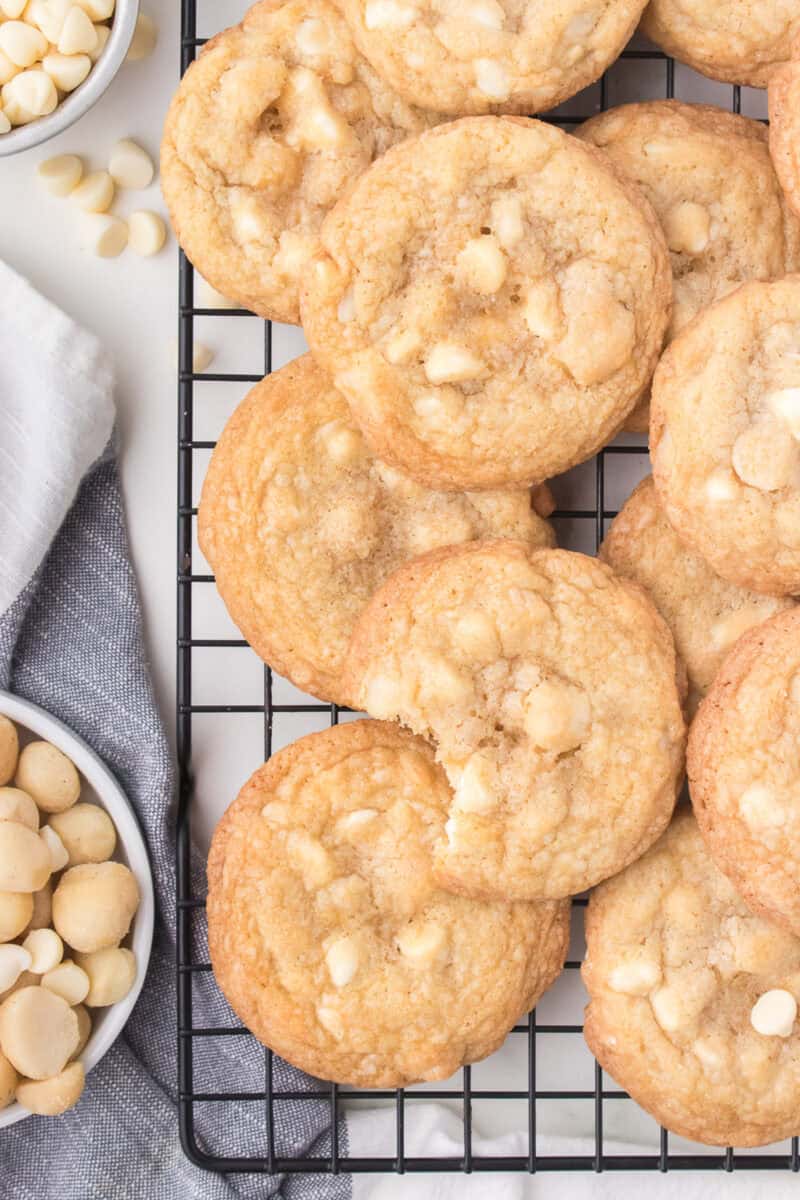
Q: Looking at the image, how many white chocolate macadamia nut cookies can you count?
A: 13